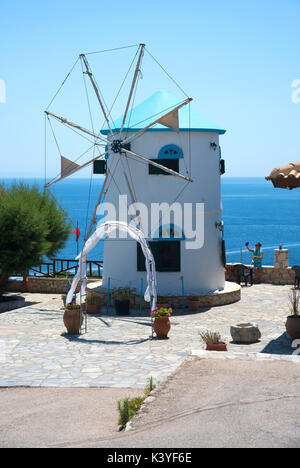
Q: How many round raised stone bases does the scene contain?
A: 1